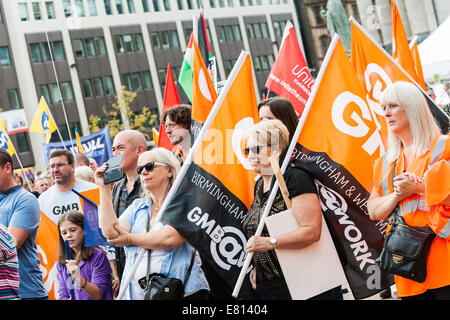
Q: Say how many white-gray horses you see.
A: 0